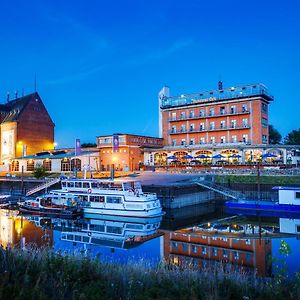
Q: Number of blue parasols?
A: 6